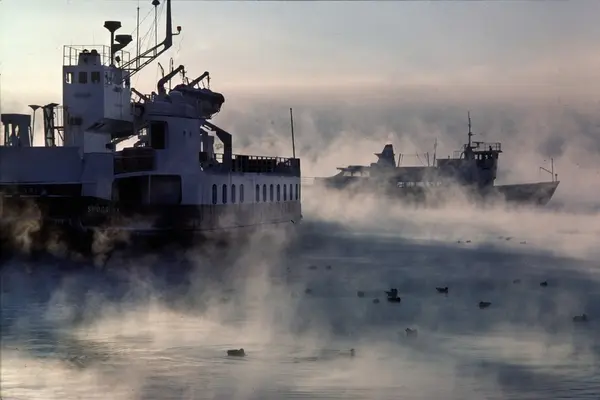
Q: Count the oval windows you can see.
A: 11